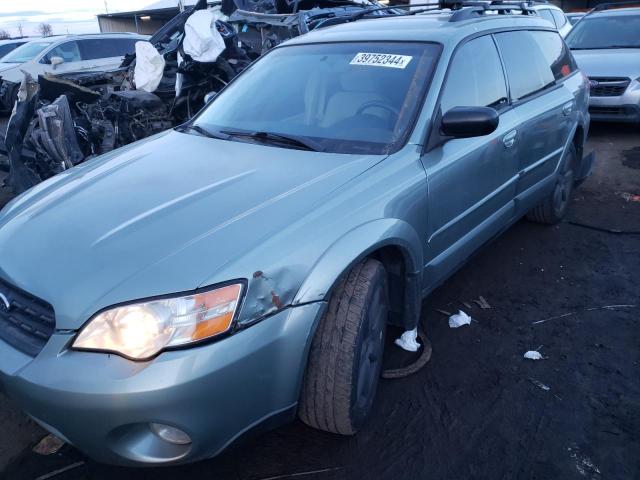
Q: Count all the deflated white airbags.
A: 2